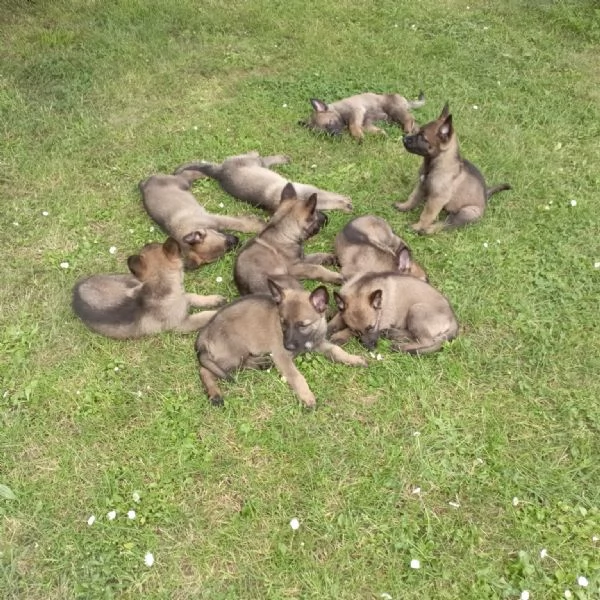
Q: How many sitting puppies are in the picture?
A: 1